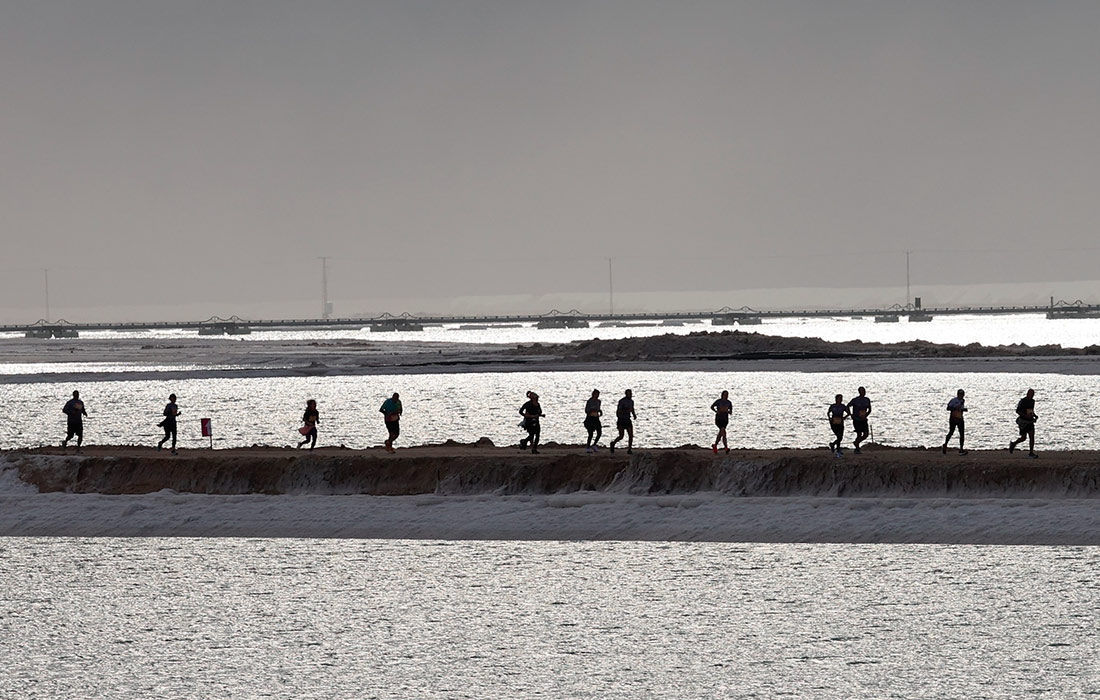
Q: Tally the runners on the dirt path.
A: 12